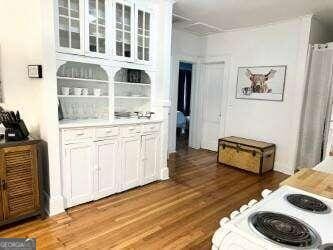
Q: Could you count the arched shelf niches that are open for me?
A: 2